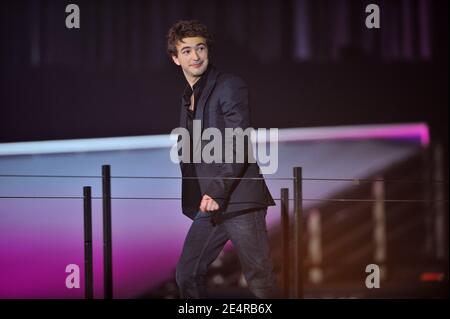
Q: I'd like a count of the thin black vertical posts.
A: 4